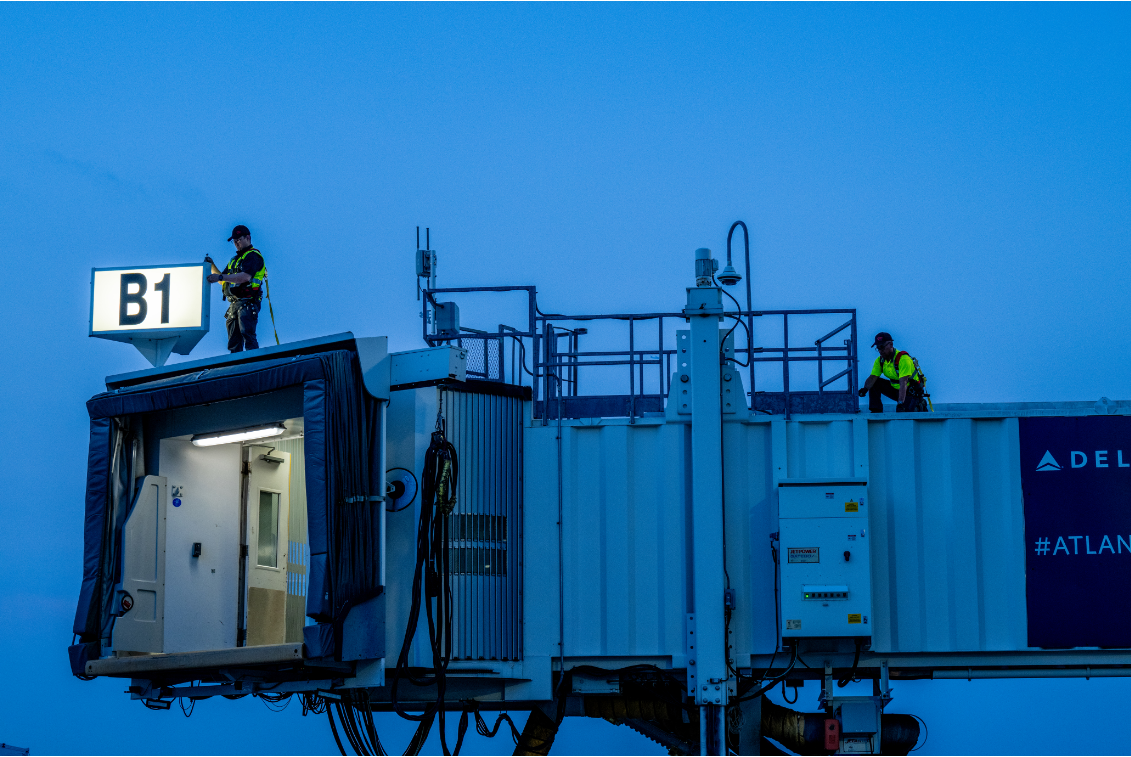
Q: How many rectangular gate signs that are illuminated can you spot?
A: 1